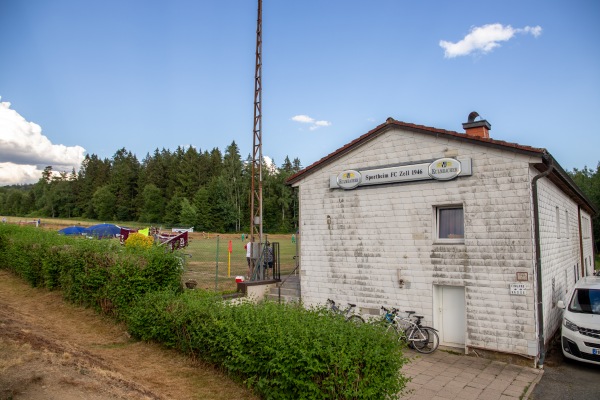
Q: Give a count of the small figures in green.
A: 2